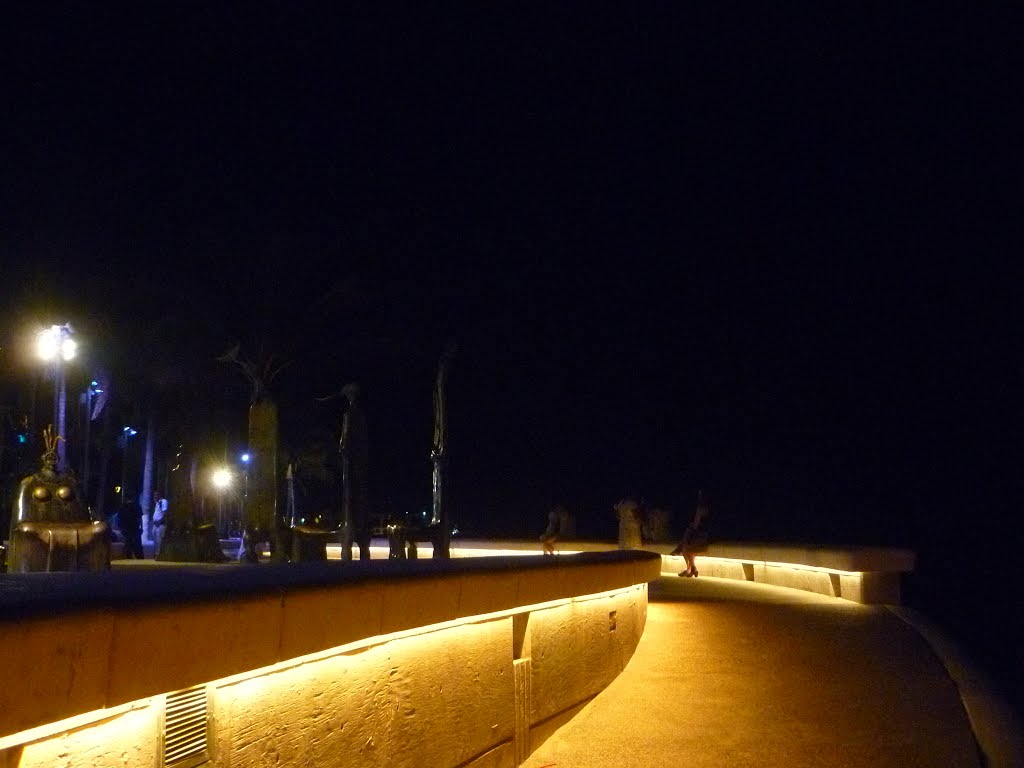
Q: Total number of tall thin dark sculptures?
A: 3